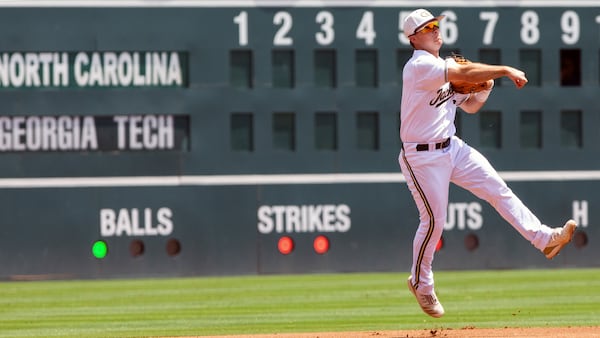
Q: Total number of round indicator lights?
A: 8